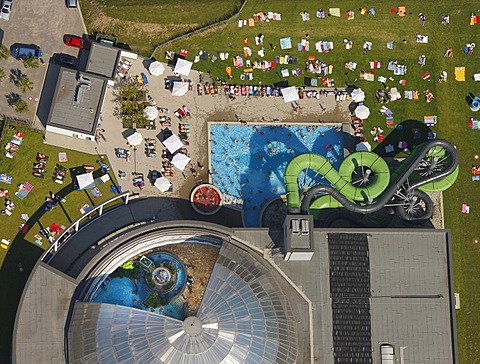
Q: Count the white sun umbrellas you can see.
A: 13